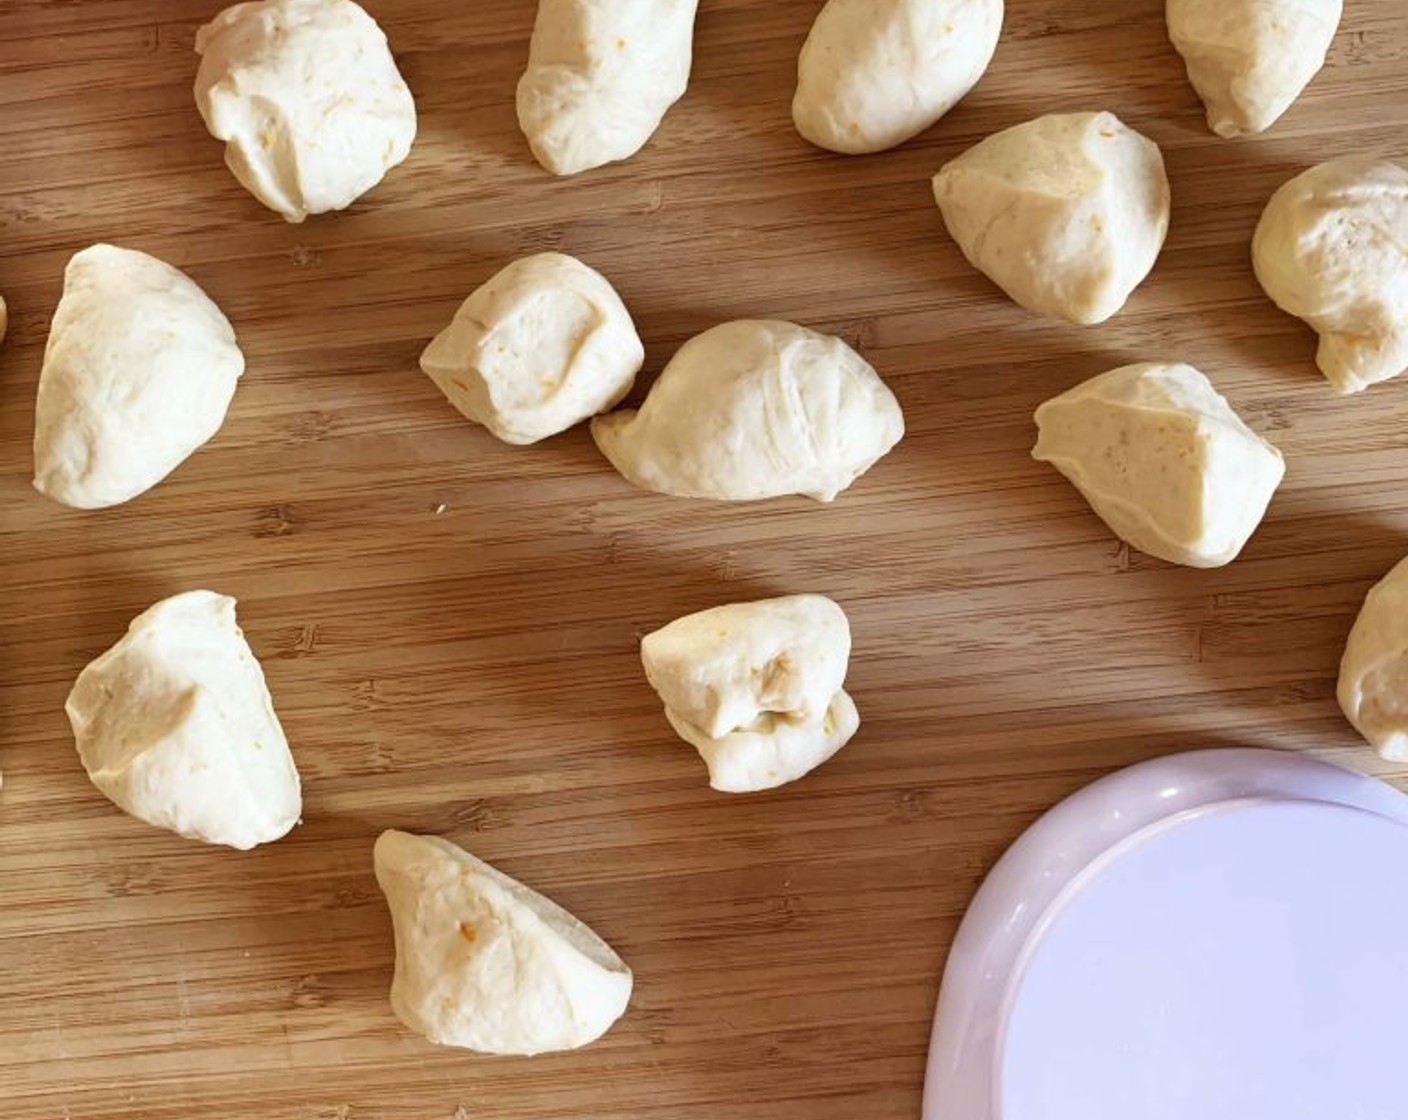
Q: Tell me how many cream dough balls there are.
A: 14